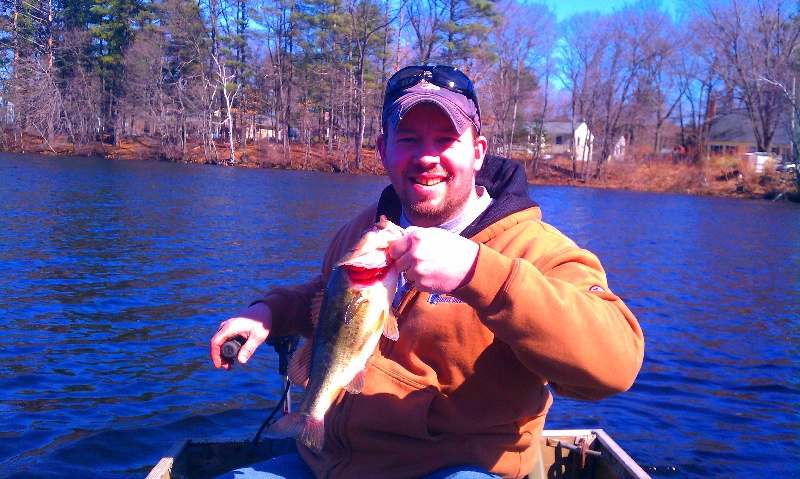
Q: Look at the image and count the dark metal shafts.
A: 1